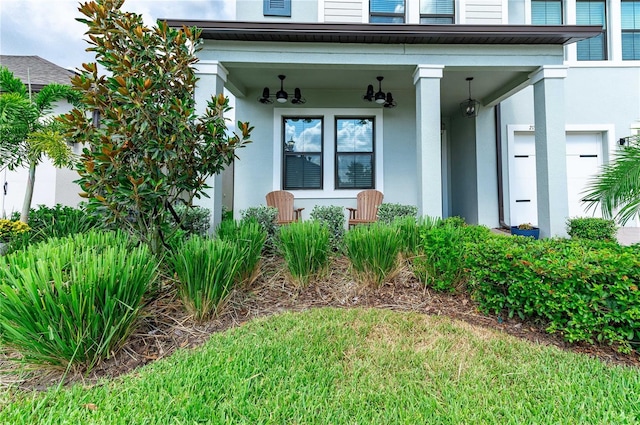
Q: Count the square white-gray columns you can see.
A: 3